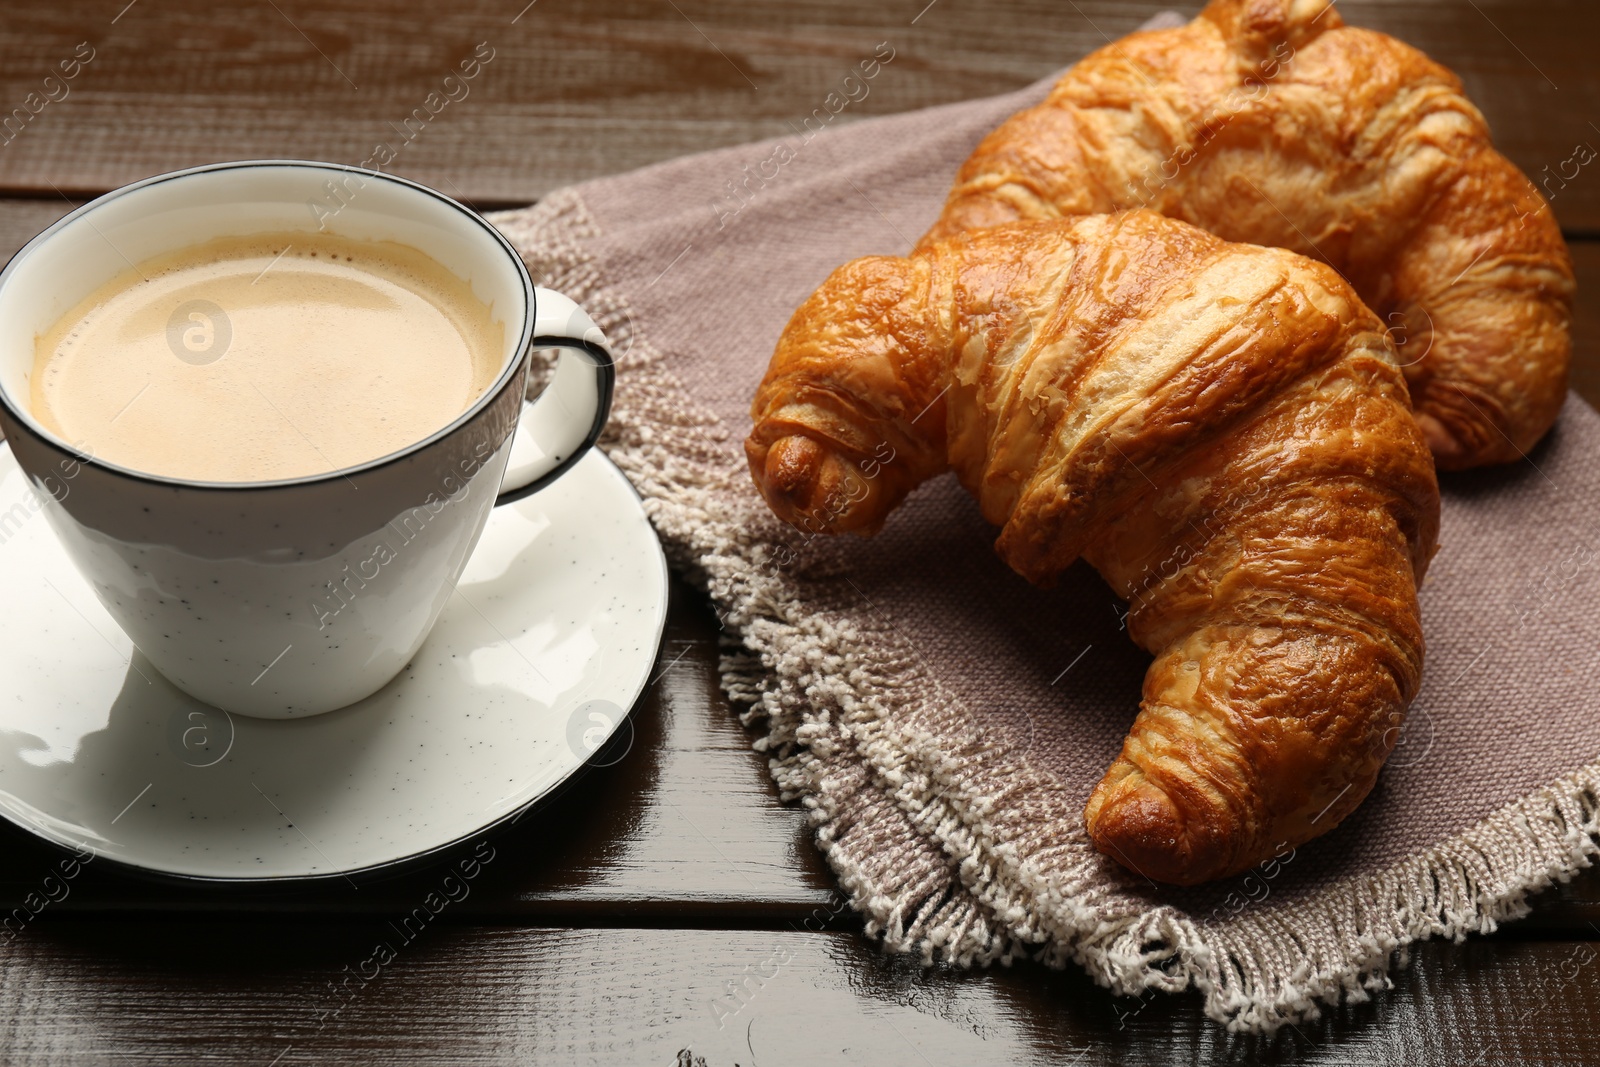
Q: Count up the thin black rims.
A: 2